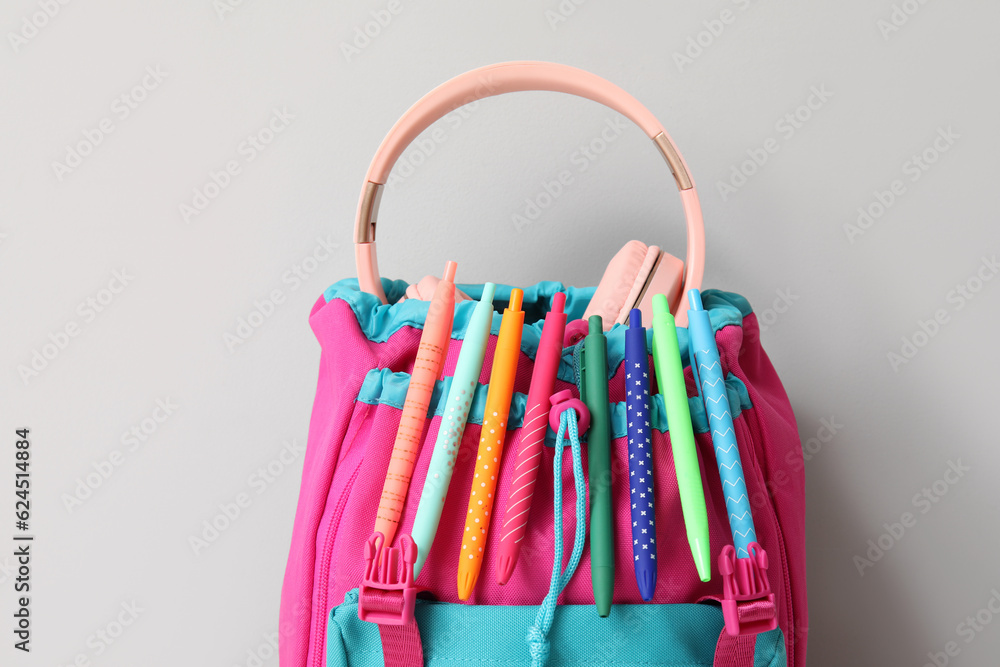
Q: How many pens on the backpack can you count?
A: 8